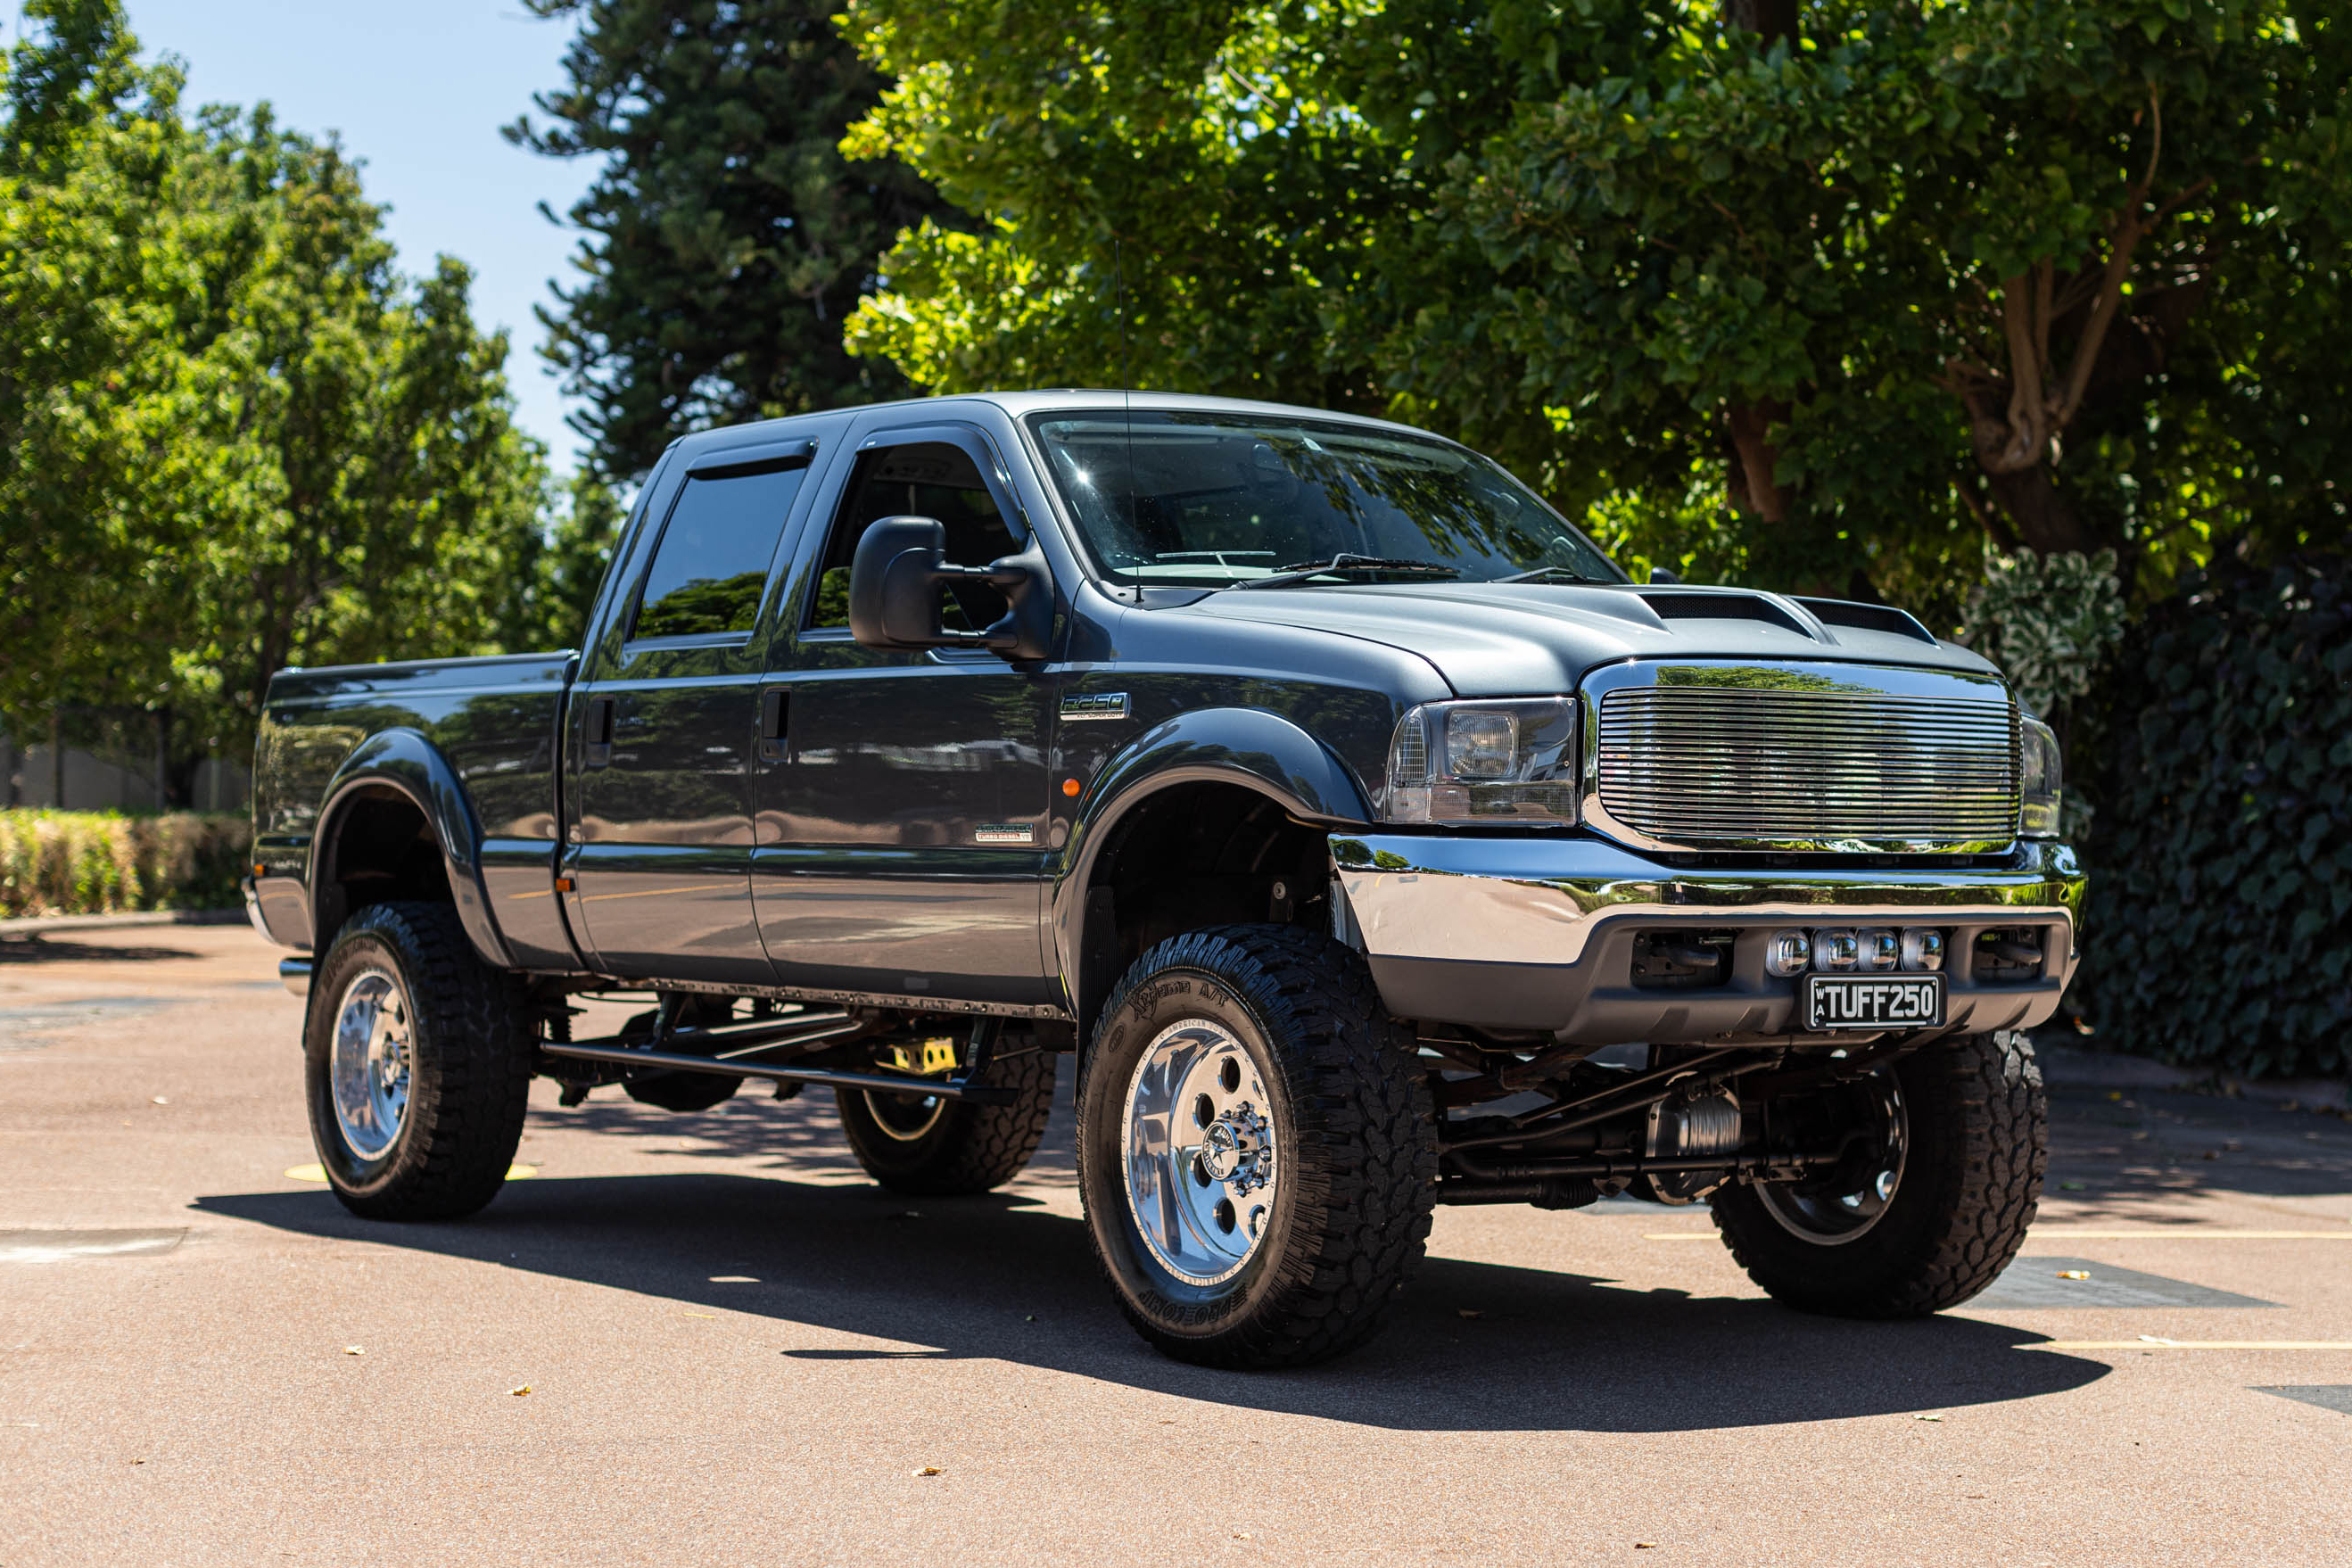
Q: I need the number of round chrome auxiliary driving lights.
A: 4